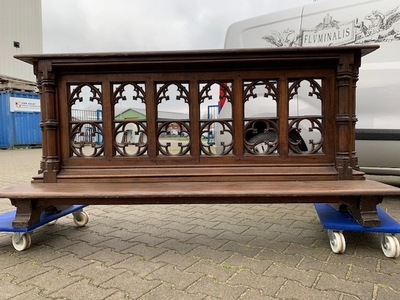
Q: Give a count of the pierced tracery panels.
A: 6